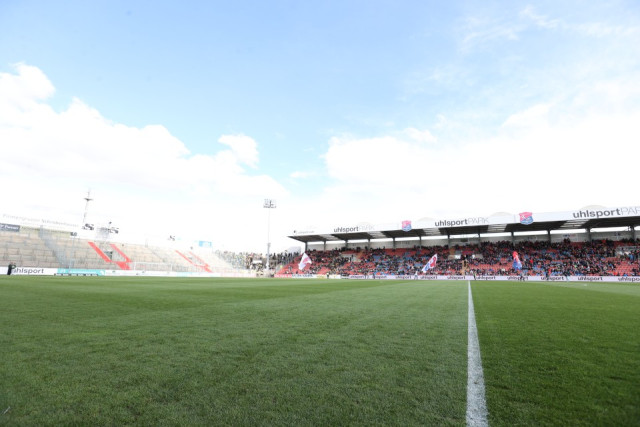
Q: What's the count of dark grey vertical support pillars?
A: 12